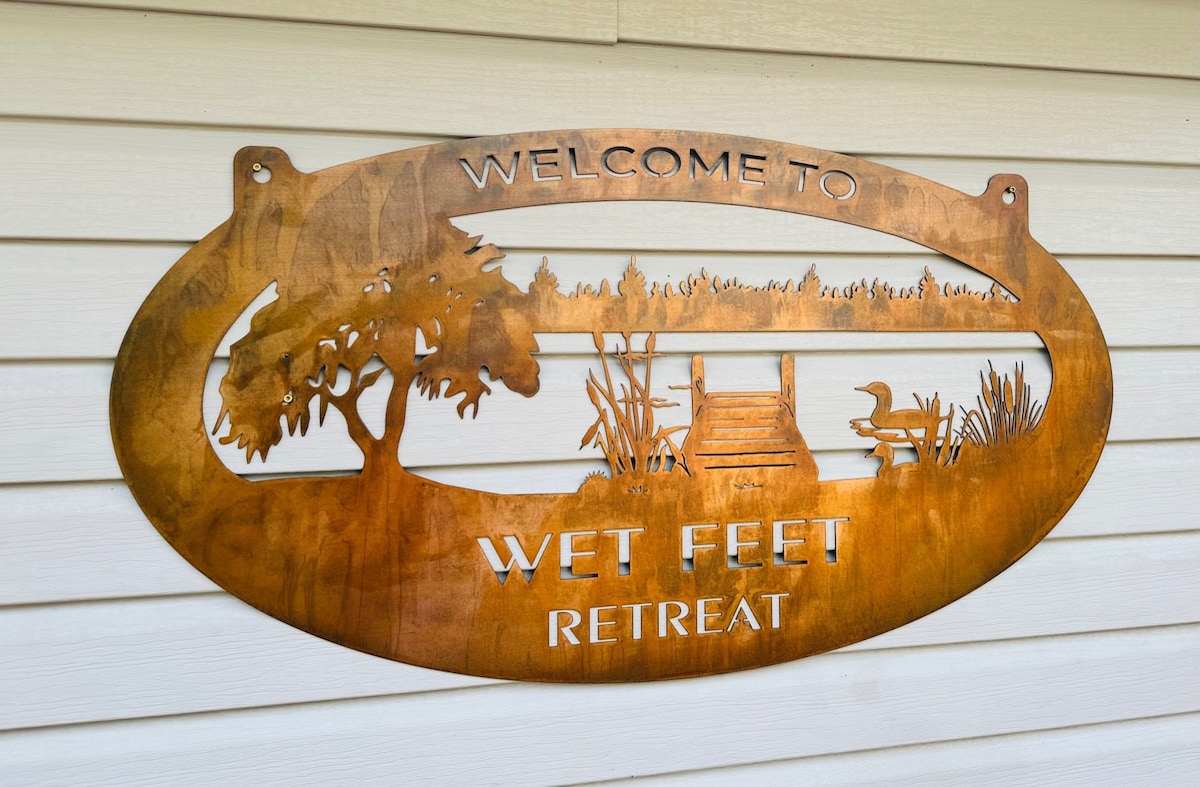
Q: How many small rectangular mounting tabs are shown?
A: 2